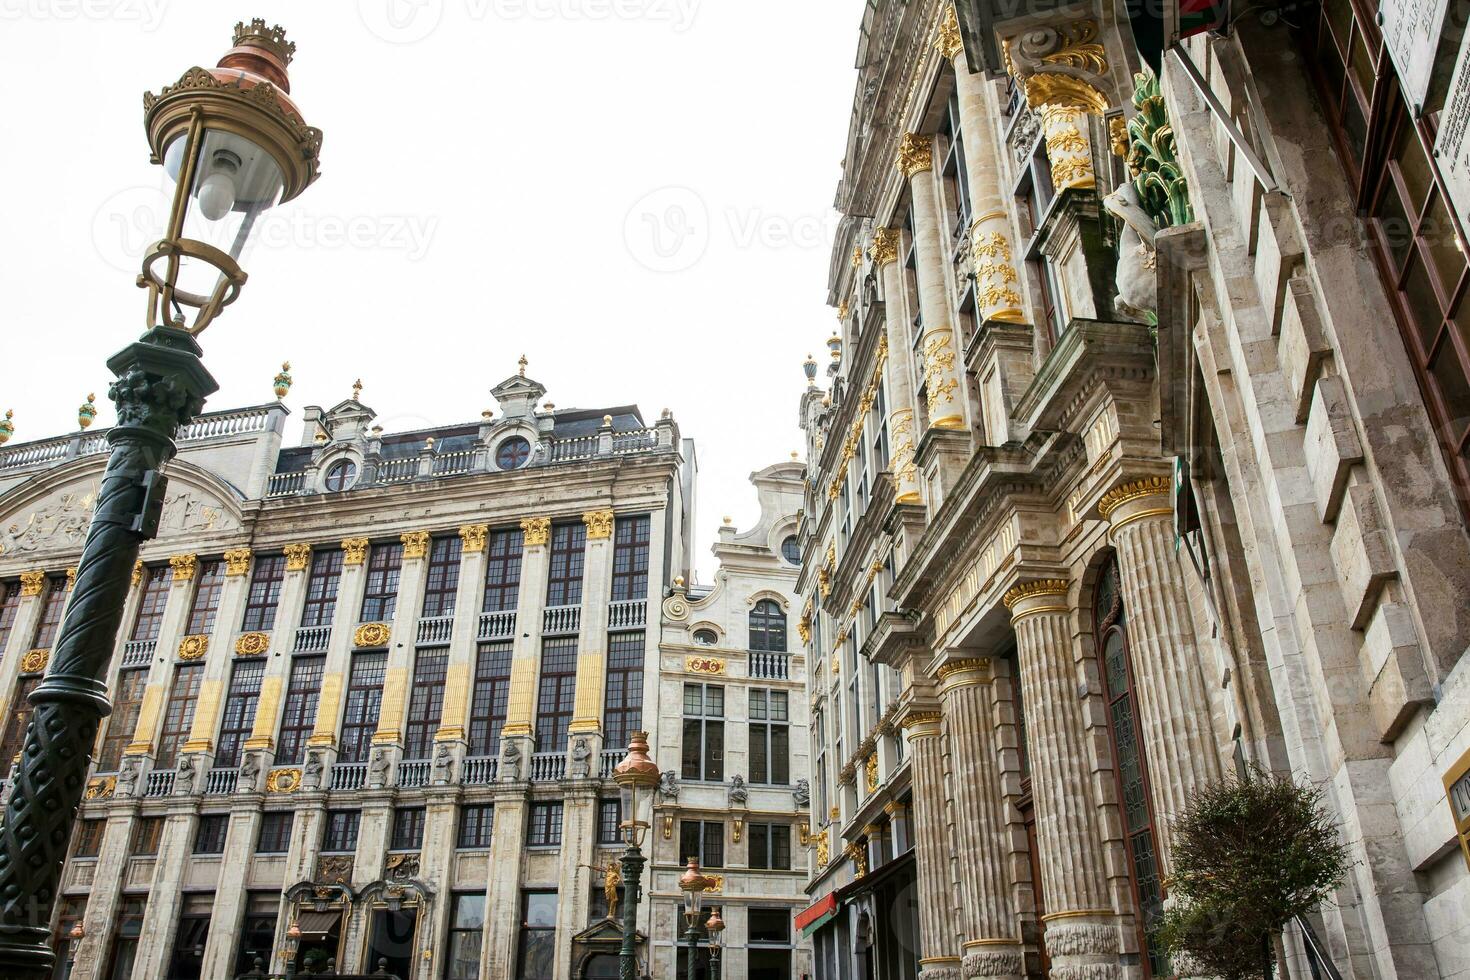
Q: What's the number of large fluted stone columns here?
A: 4